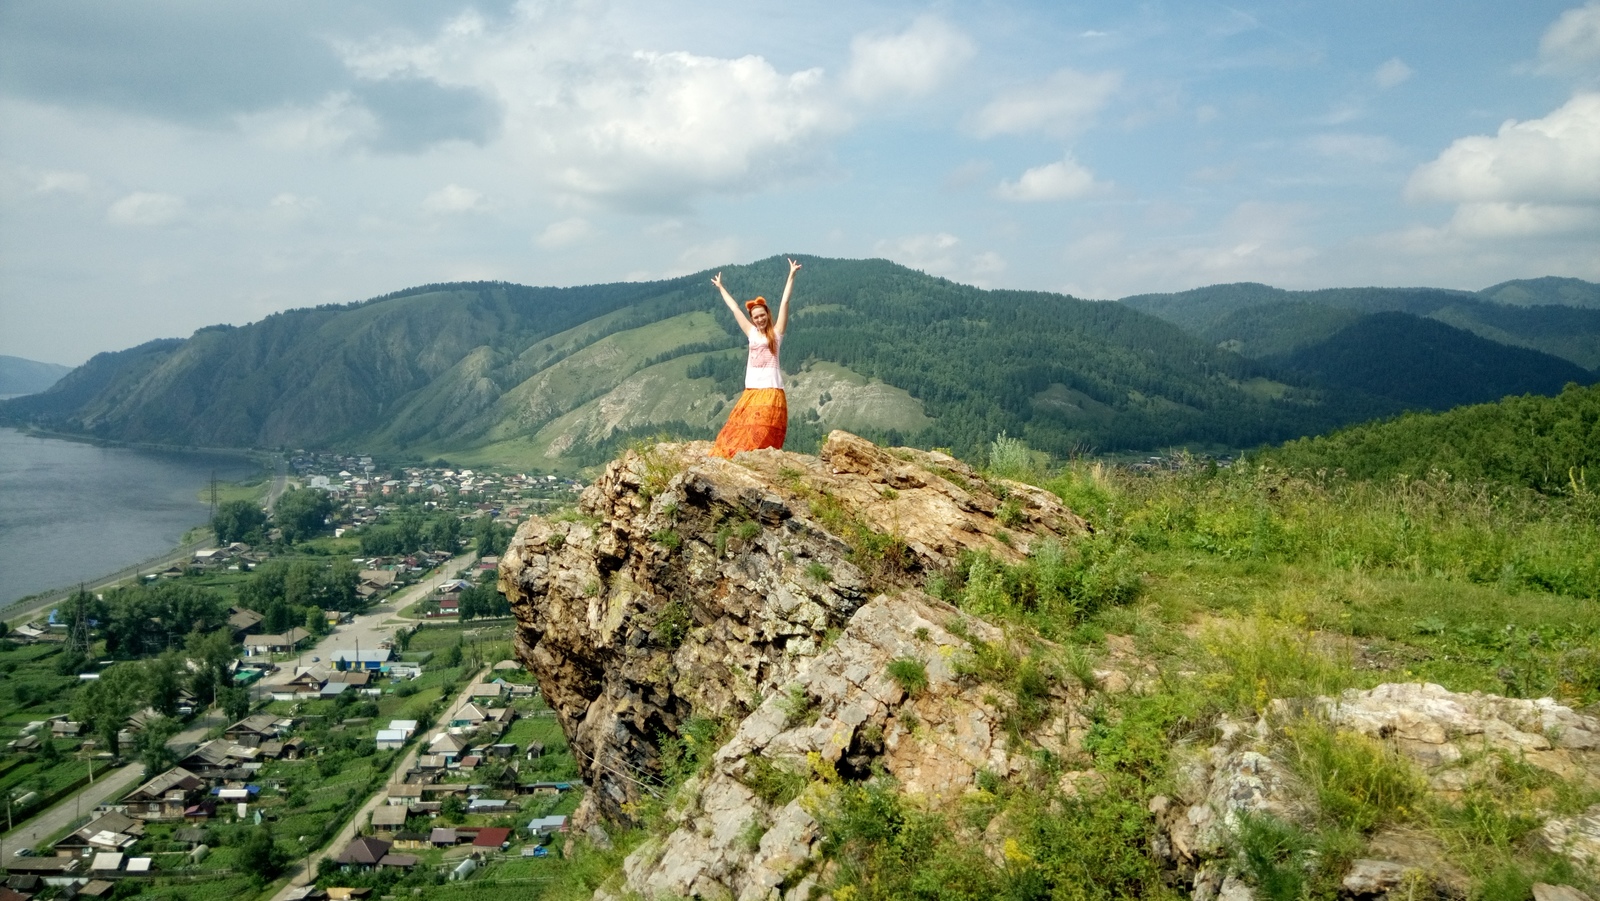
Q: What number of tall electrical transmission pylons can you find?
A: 2